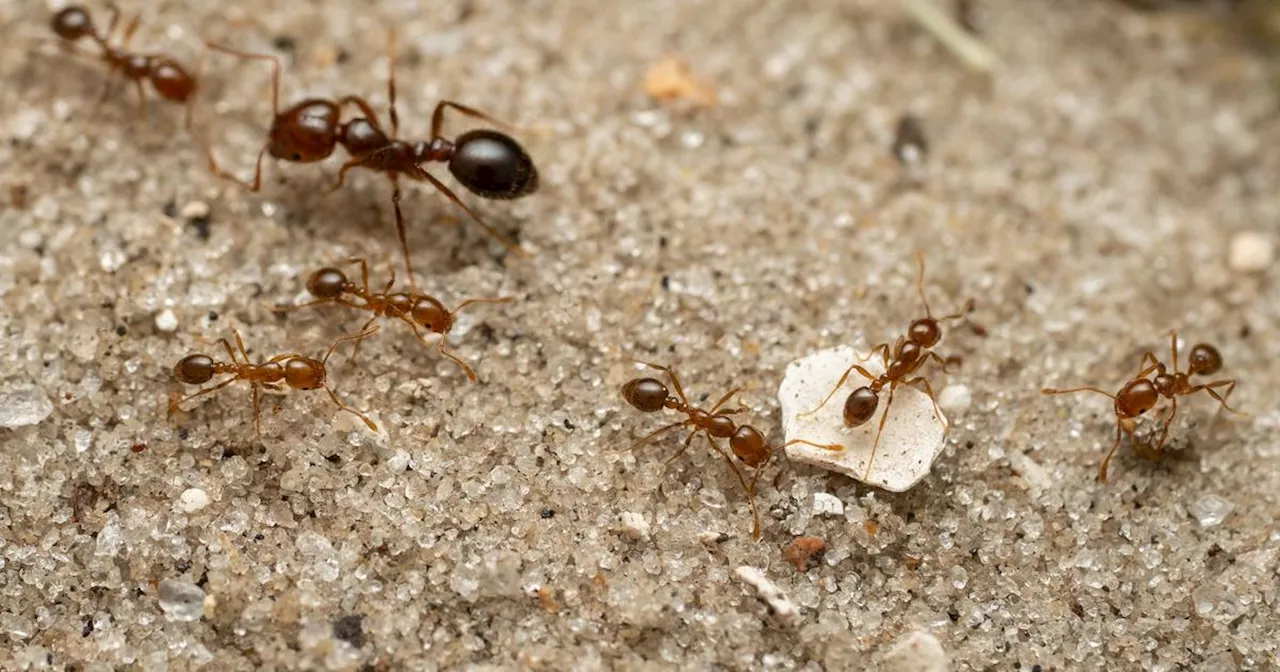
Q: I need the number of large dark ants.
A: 1